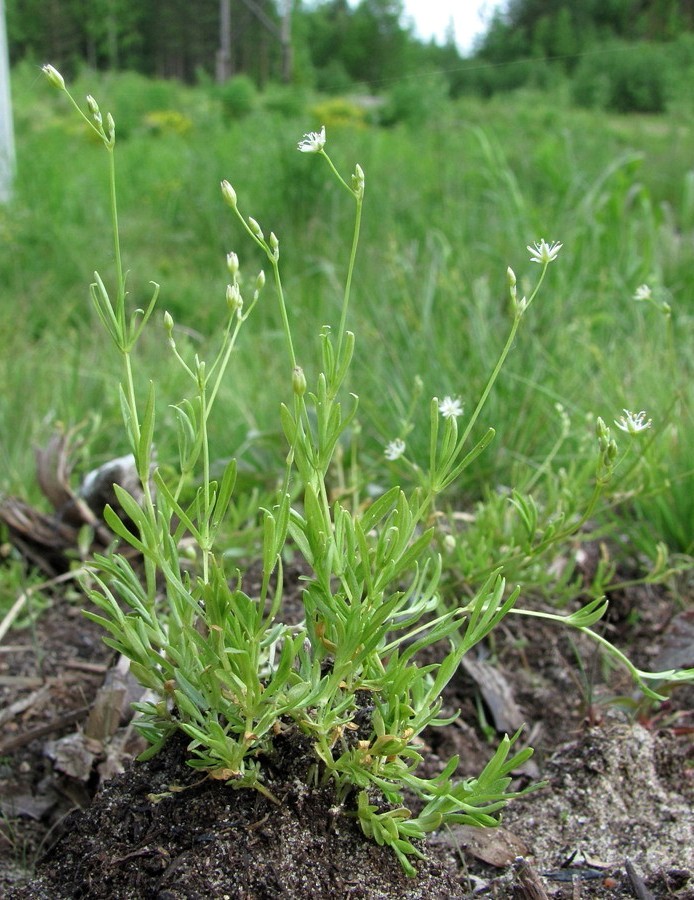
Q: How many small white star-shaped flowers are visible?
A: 6